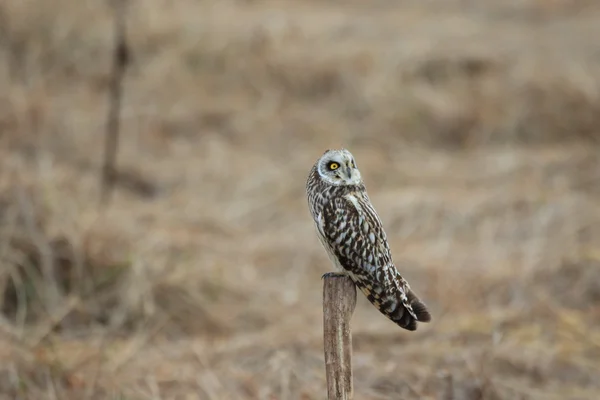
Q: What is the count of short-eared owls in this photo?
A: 1